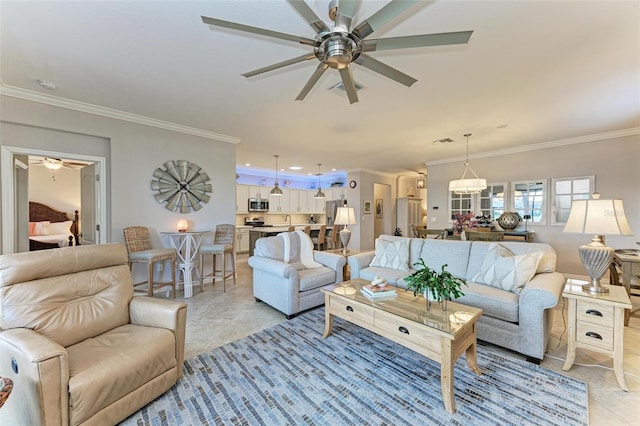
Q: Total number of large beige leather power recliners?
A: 1